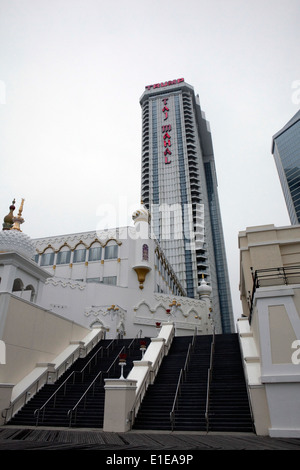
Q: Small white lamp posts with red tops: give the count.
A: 4